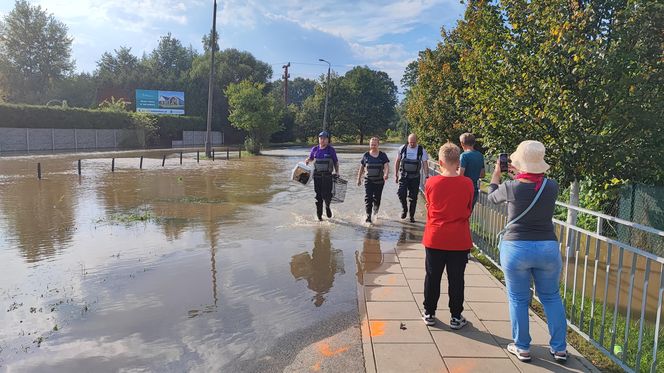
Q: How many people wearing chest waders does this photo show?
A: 3